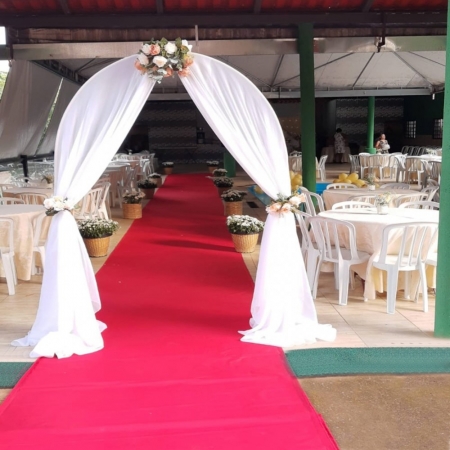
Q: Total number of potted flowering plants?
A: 10